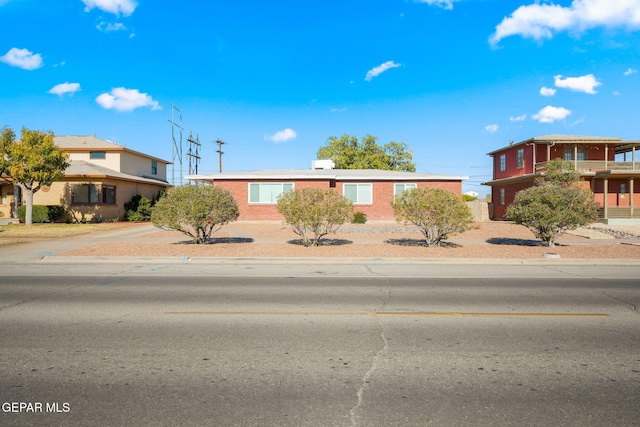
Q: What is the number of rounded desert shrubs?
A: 4